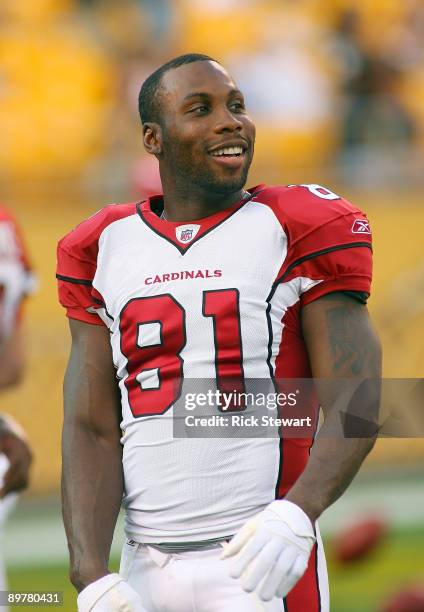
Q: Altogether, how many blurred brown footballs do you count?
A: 2